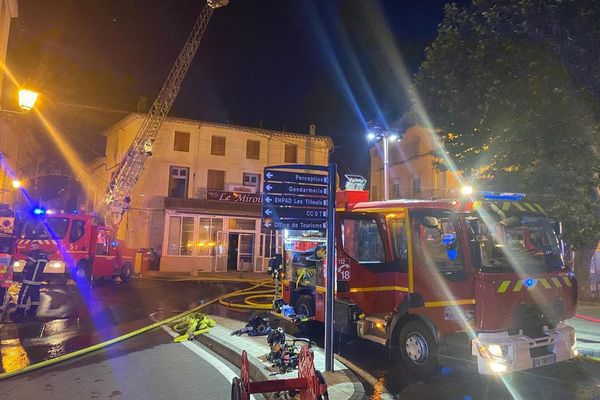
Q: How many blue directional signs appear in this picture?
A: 5